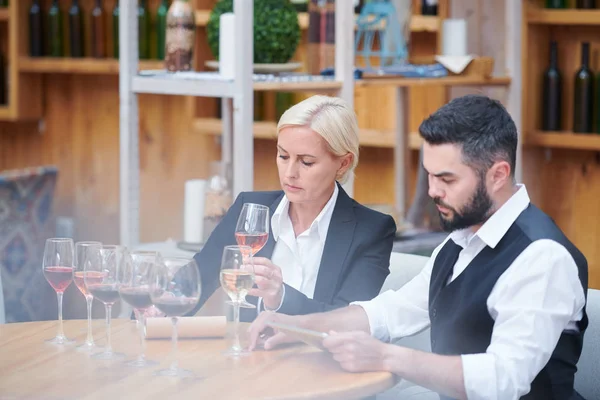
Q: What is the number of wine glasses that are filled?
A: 7